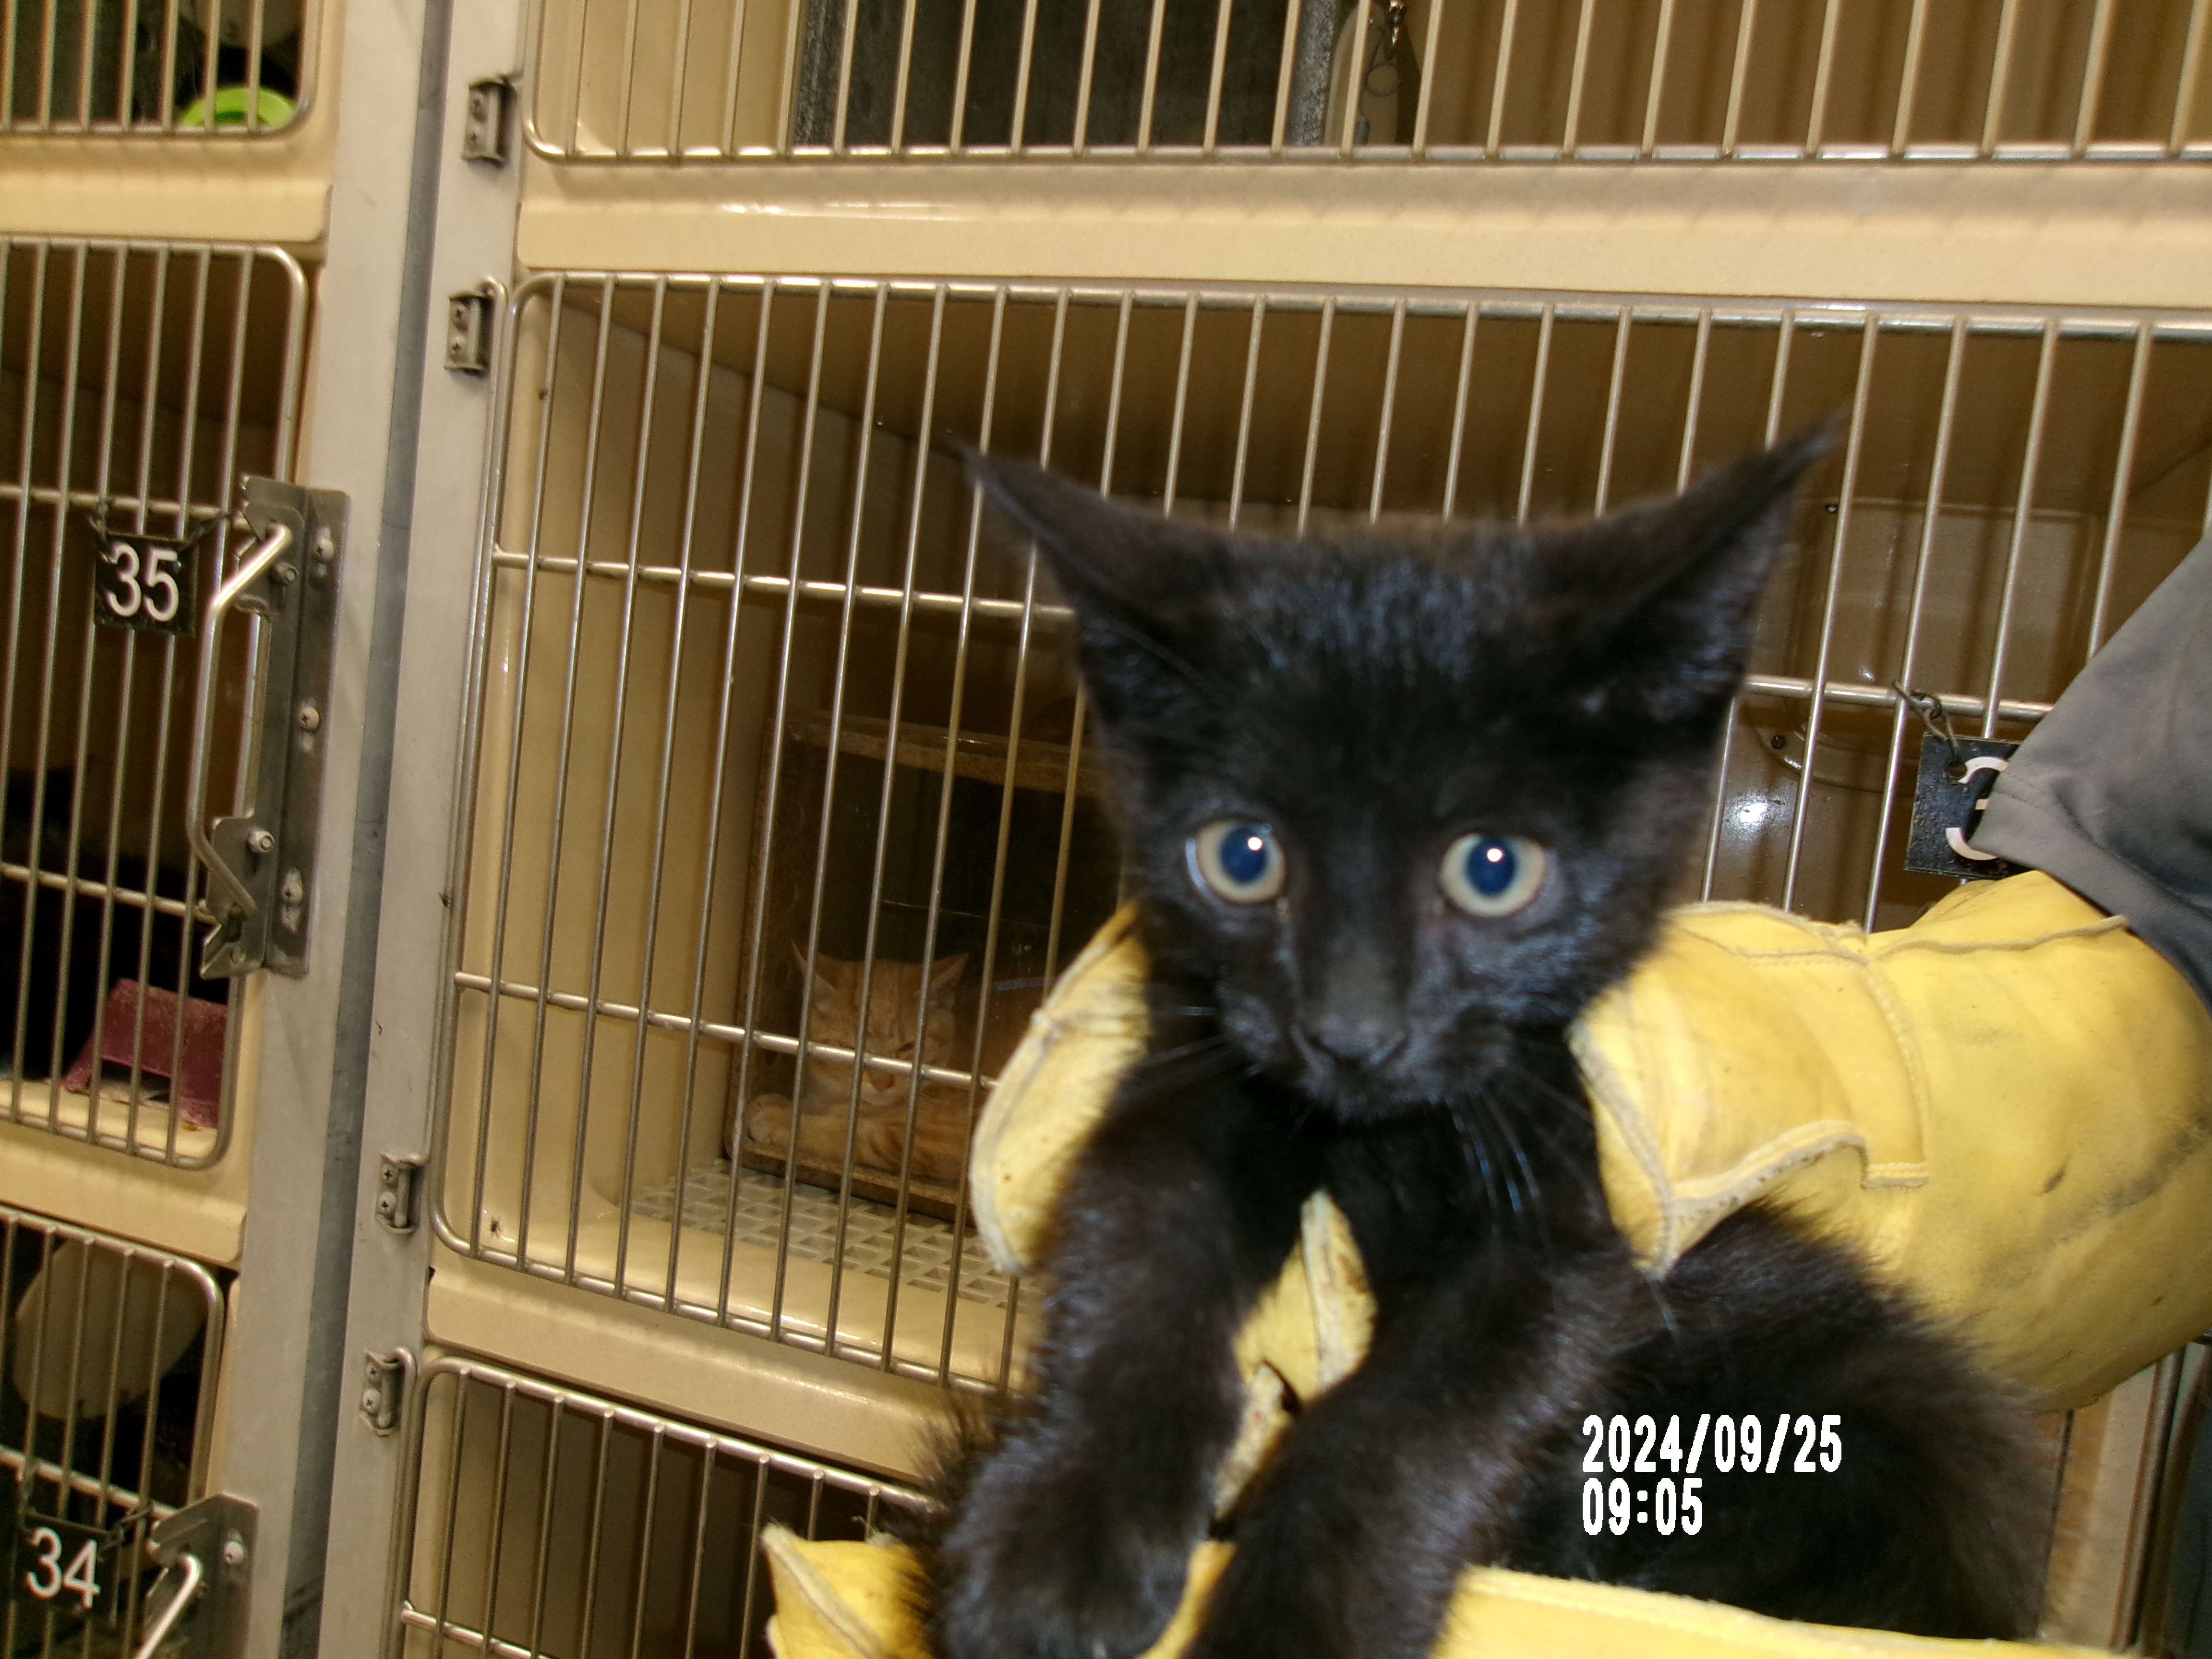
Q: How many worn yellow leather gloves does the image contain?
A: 2